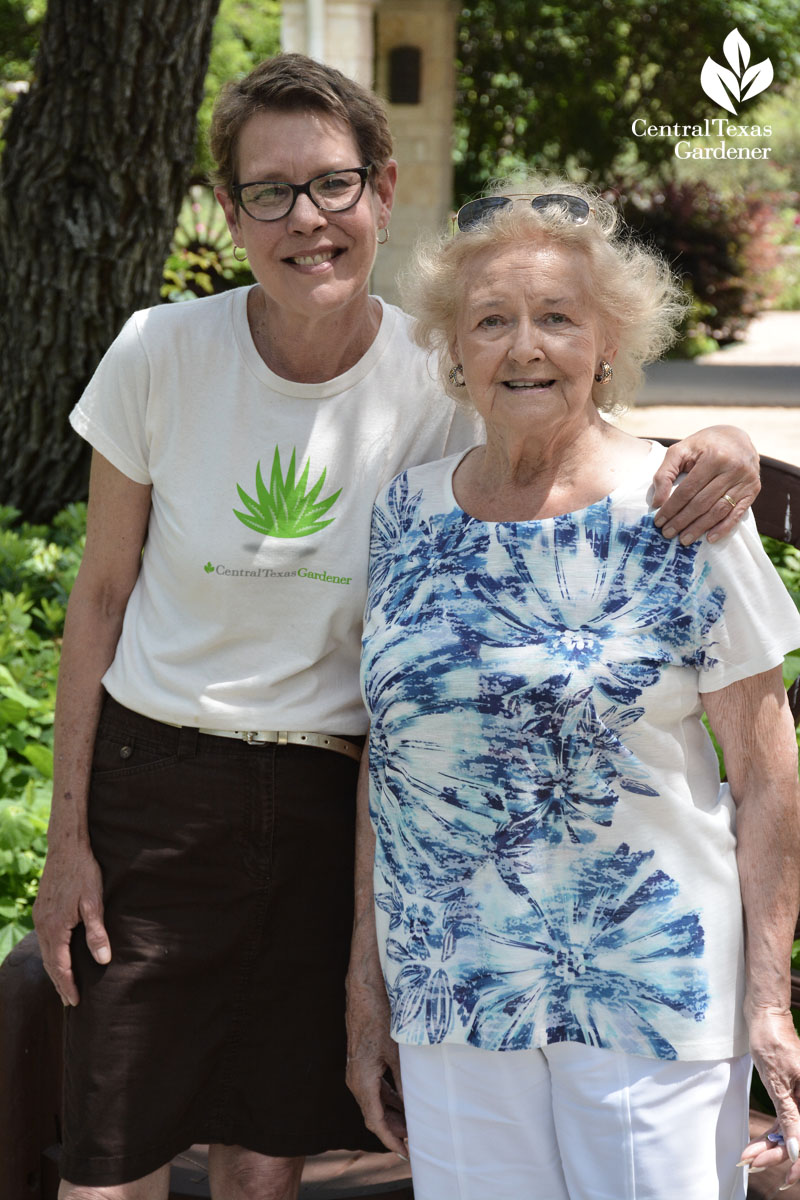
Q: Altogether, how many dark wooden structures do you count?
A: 1